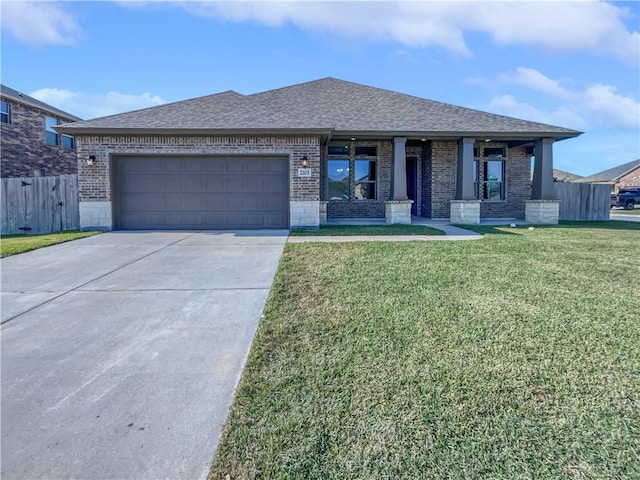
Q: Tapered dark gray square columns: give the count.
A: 3